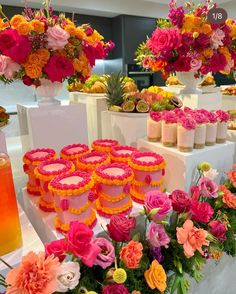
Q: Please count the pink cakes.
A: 9